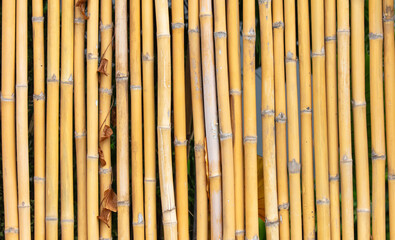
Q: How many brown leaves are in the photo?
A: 6